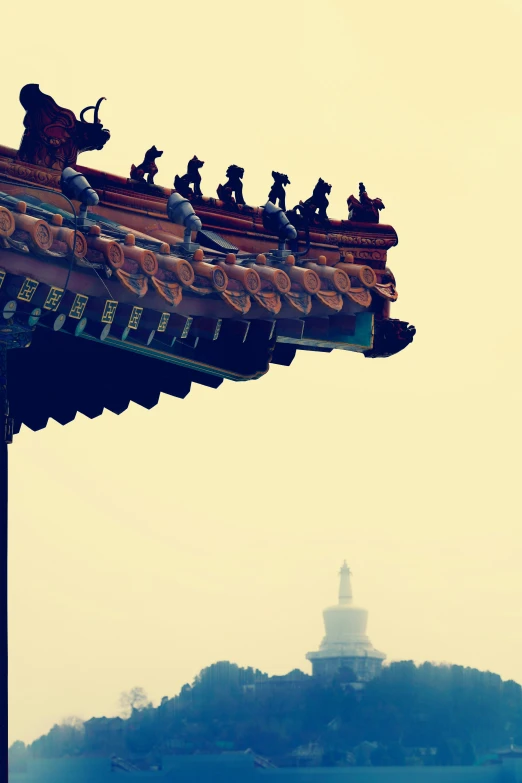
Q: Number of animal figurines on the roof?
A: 7